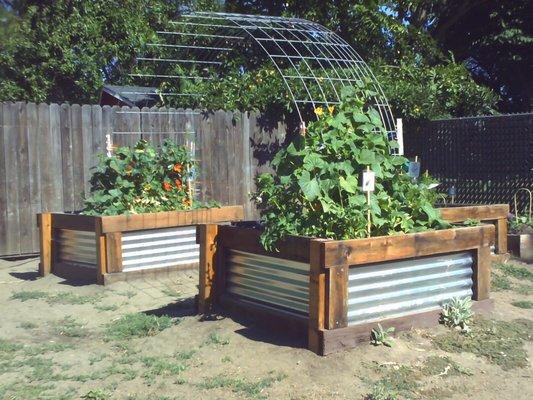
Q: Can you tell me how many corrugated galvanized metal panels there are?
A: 4